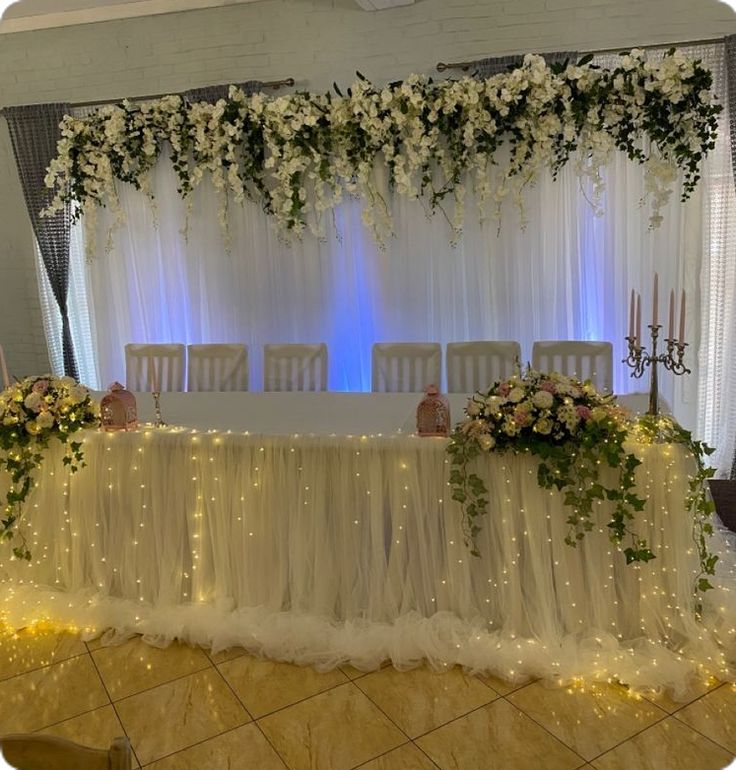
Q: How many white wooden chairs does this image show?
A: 6